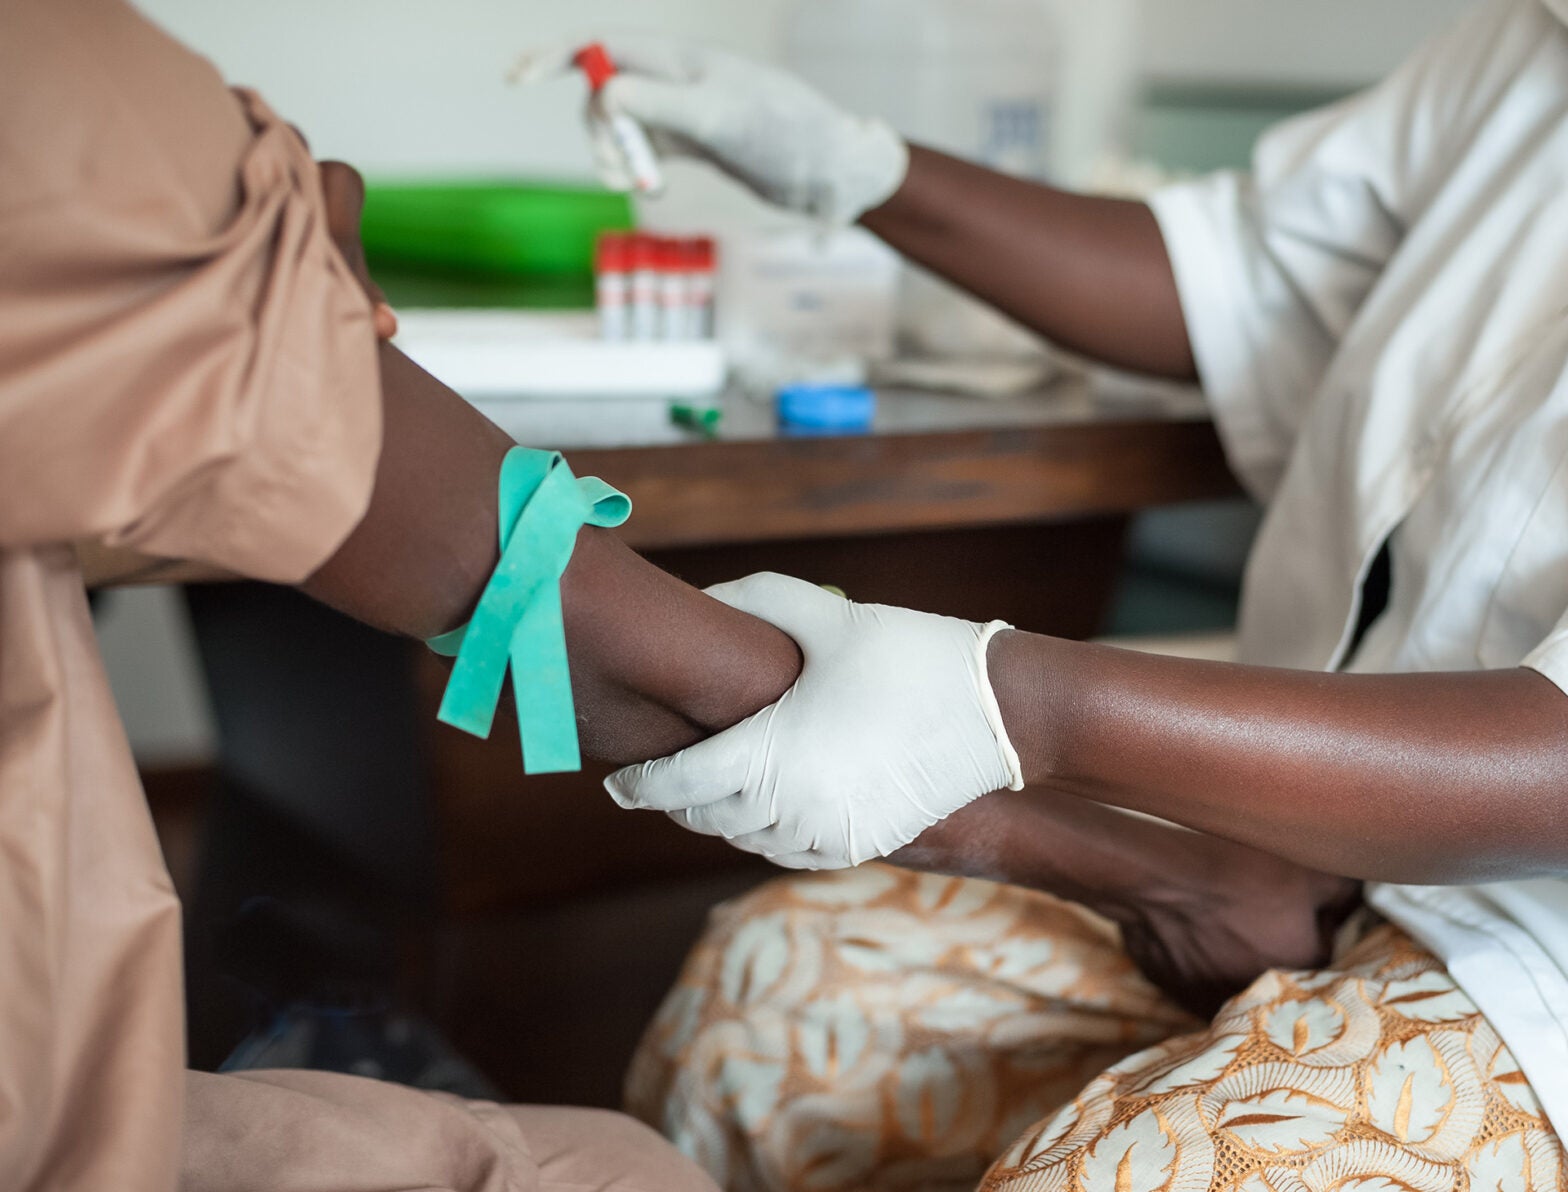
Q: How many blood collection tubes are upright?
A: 4